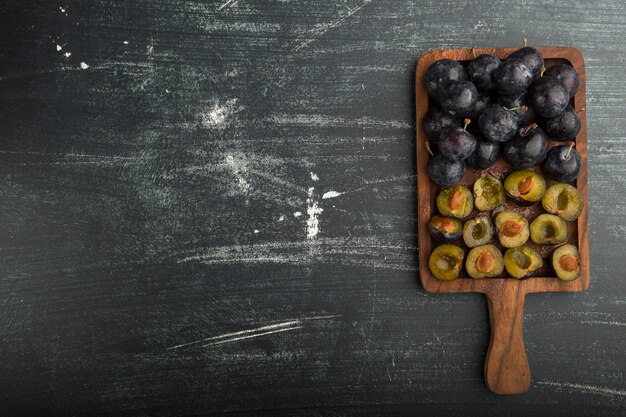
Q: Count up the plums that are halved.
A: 12